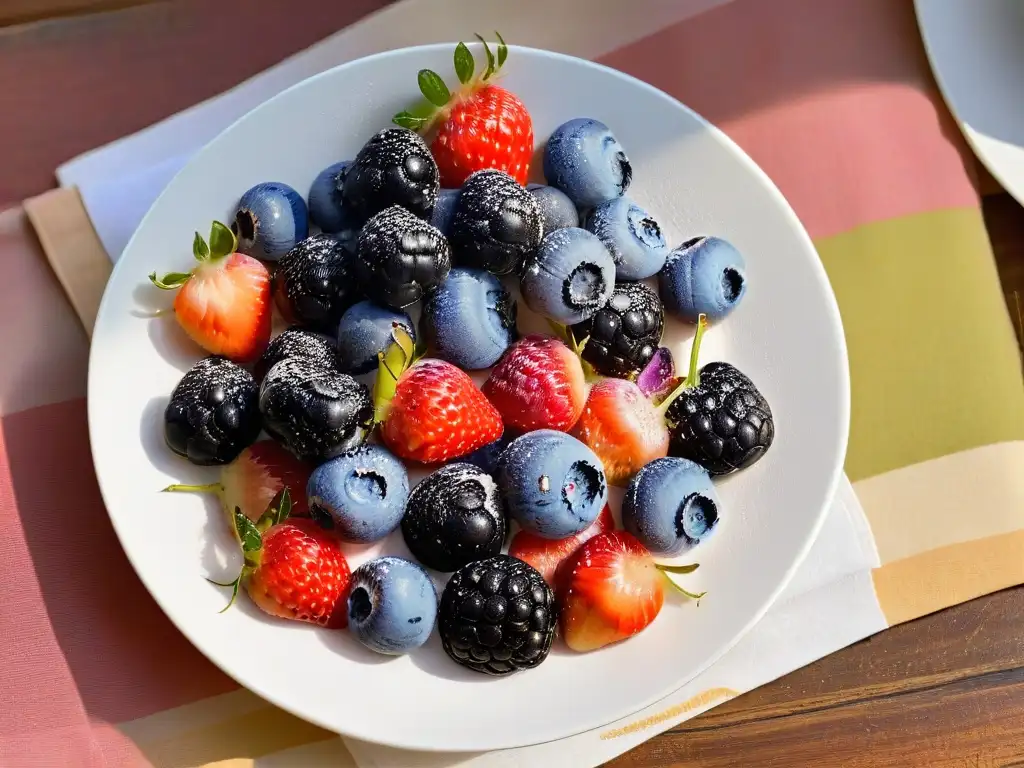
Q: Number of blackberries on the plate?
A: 11